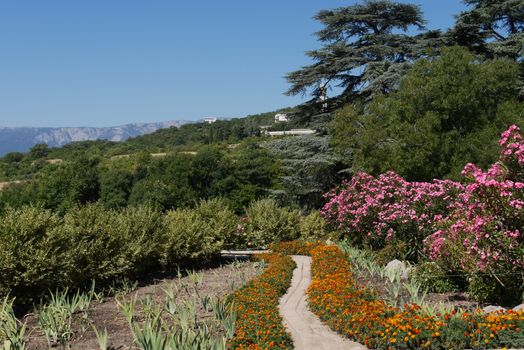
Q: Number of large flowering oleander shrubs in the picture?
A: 2